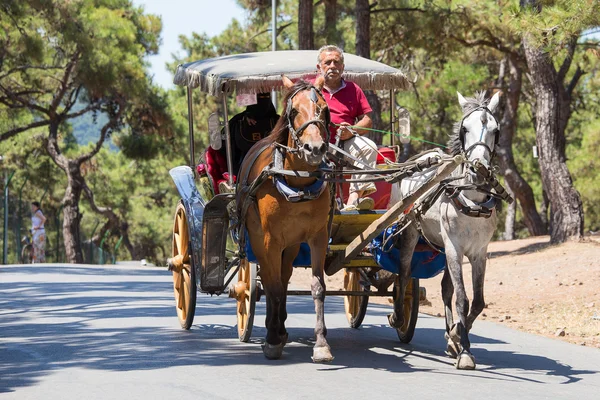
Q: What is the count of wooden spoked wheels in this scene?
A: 4